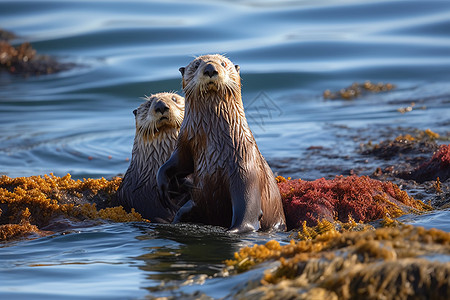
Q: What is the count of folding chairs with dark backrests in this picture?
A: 0